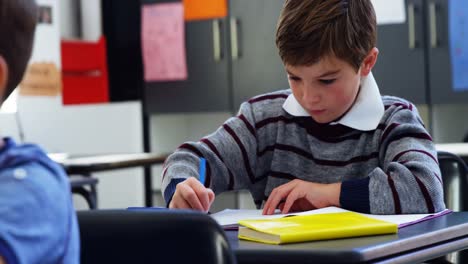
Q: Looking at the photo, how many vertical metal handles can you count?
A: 4